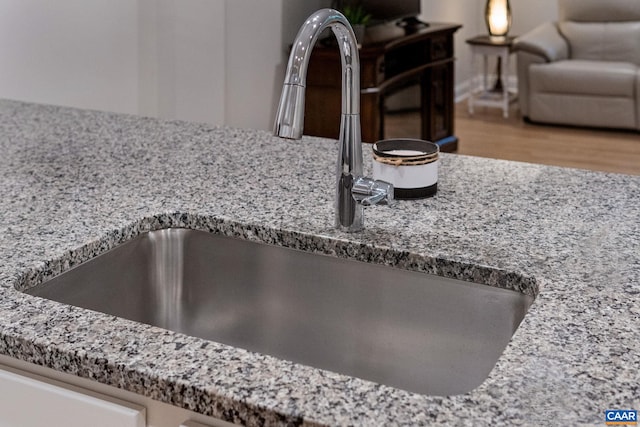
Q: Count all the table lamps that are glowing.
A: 1